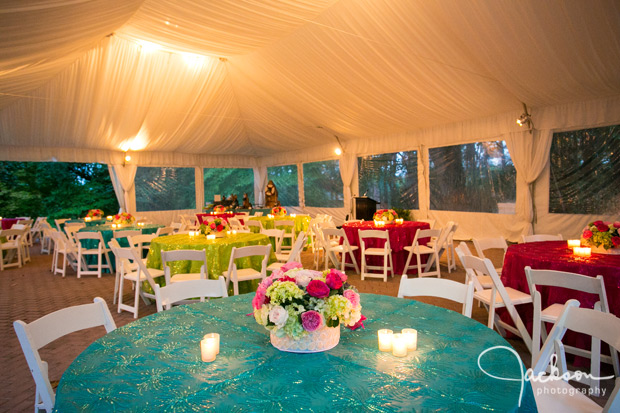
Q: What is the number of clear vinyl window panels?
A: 7